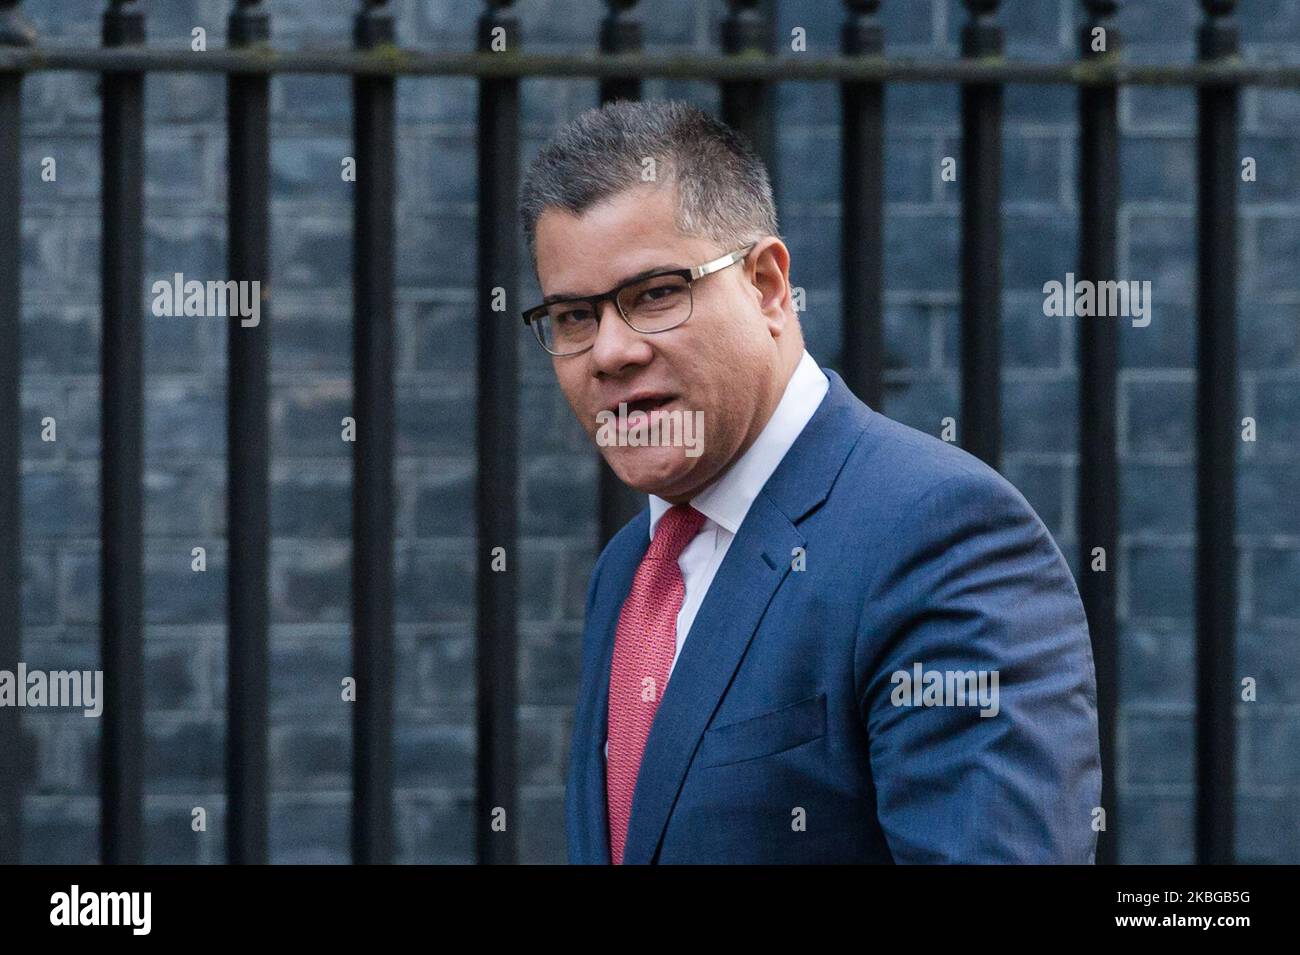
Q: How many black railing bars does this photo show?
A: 11